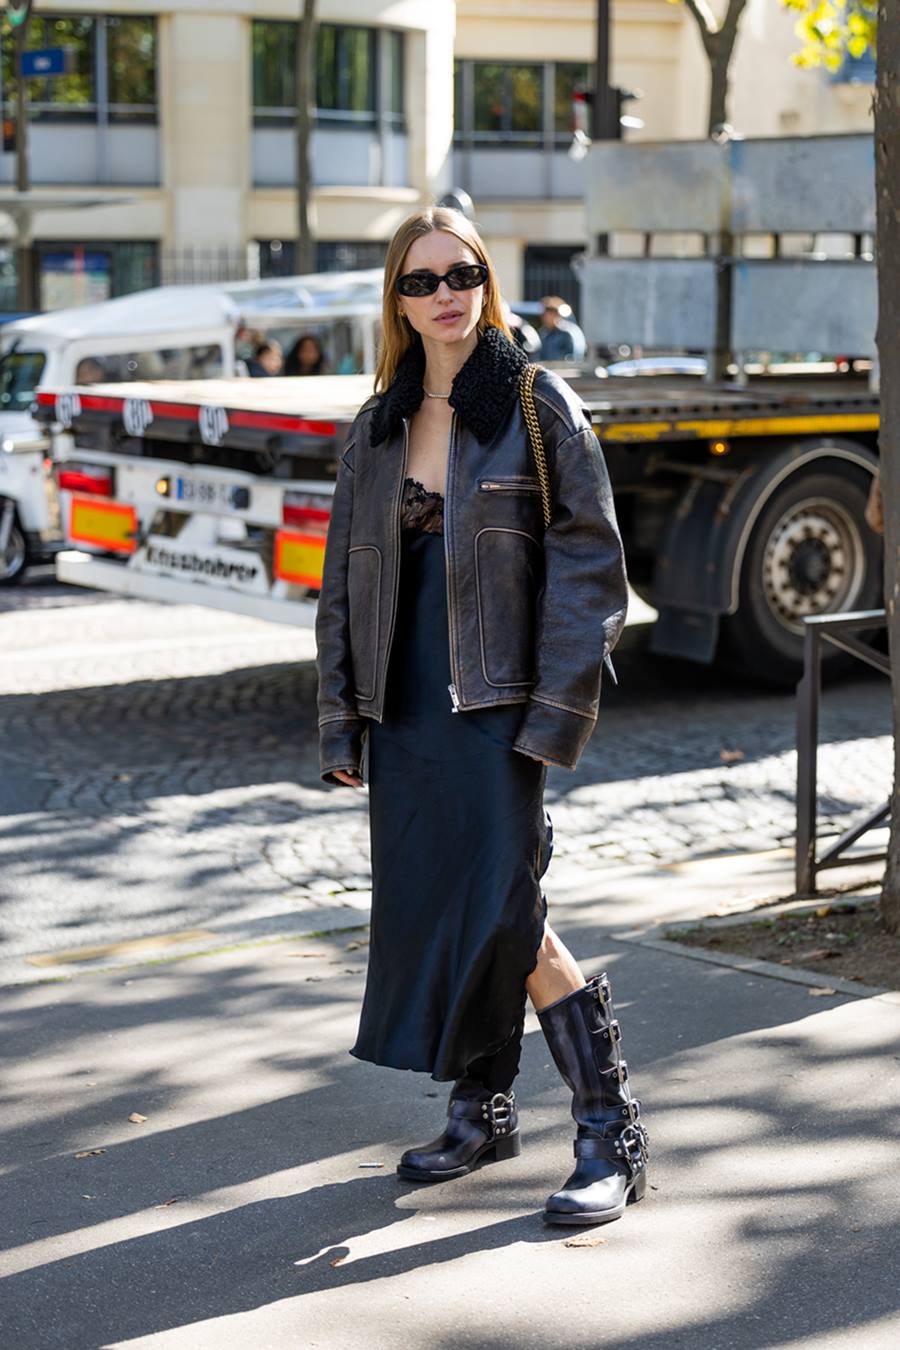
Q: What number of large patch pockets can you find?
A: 2